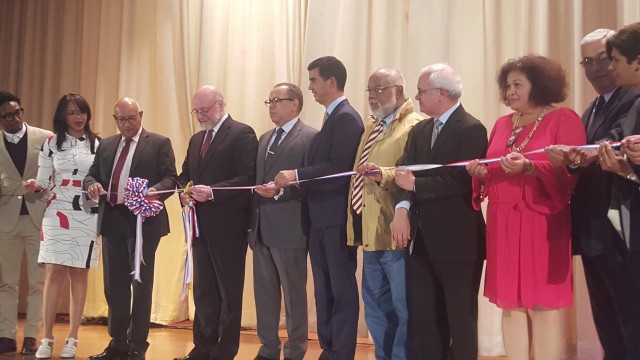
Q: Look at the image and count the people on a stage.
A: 11